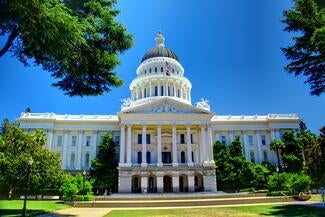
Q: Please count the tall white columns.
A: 8